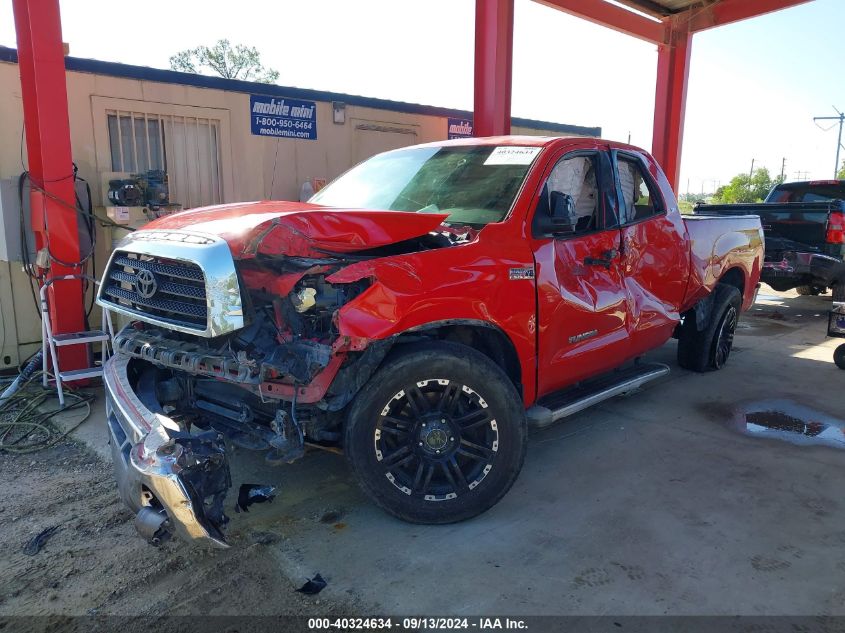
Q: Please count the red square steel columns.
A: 3